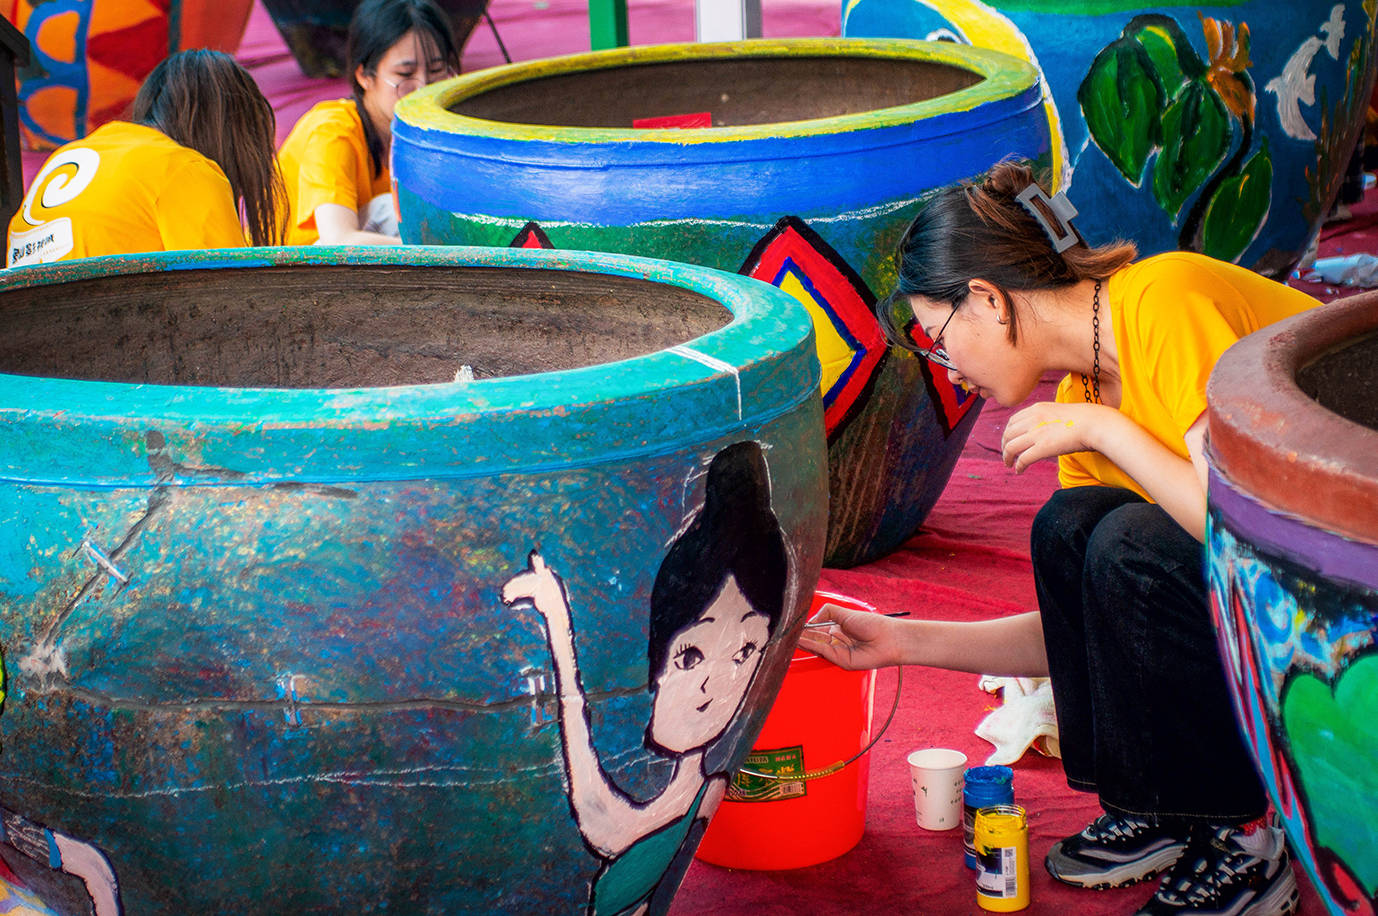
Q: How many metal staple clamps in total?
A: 3